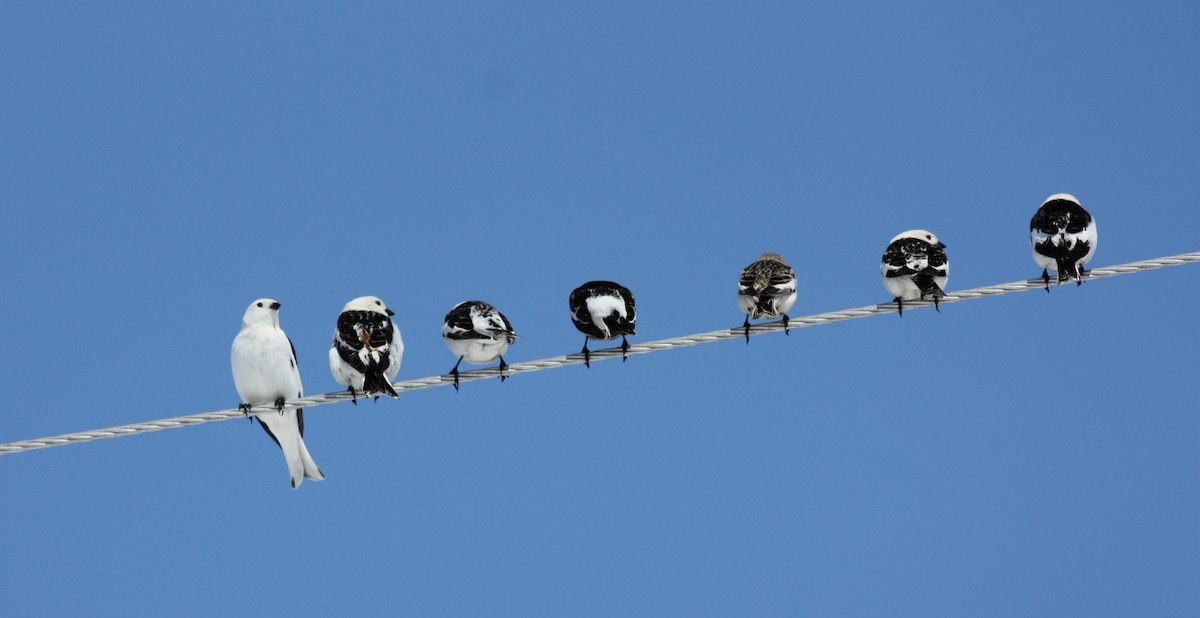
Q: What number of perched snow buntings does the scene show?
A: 7